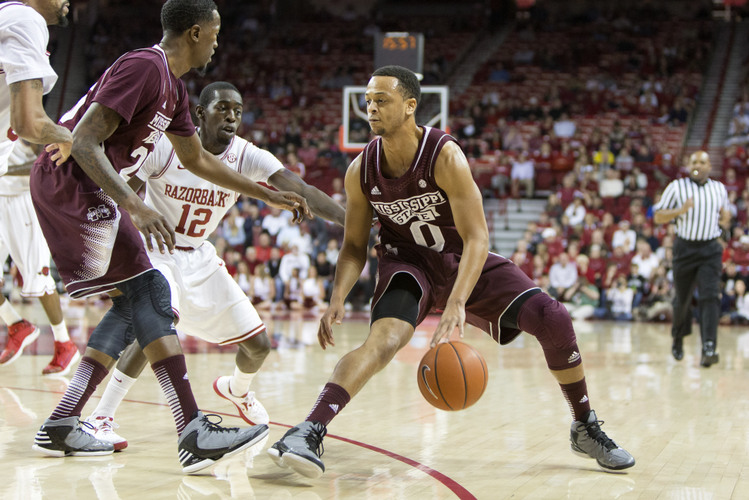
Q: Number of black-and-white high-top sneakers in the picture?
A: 4